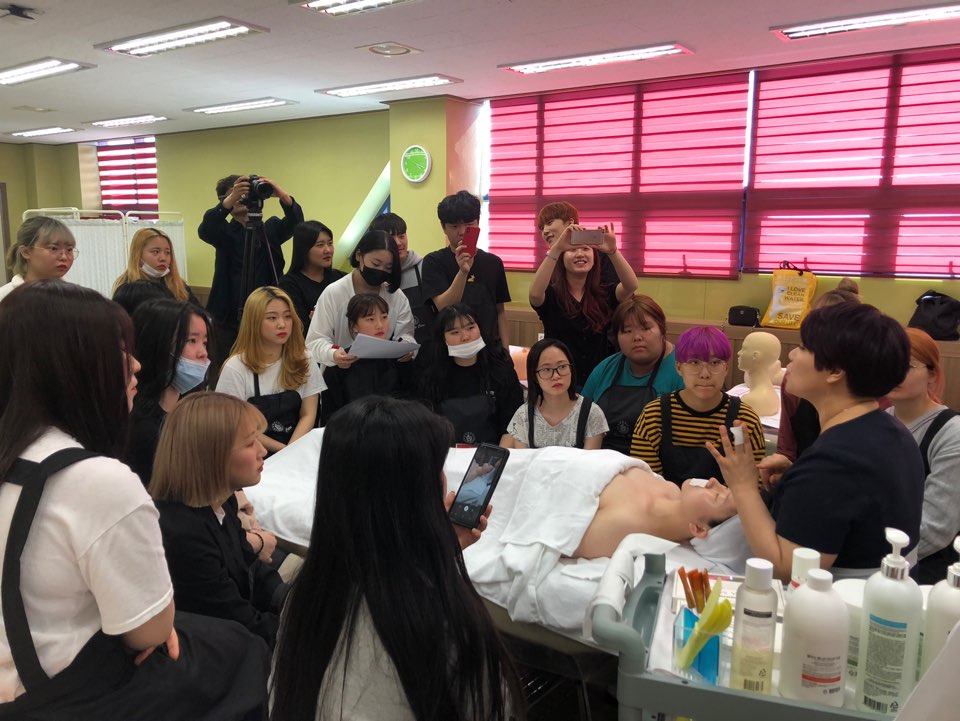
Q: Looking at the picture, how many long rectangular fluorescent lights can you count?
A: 9